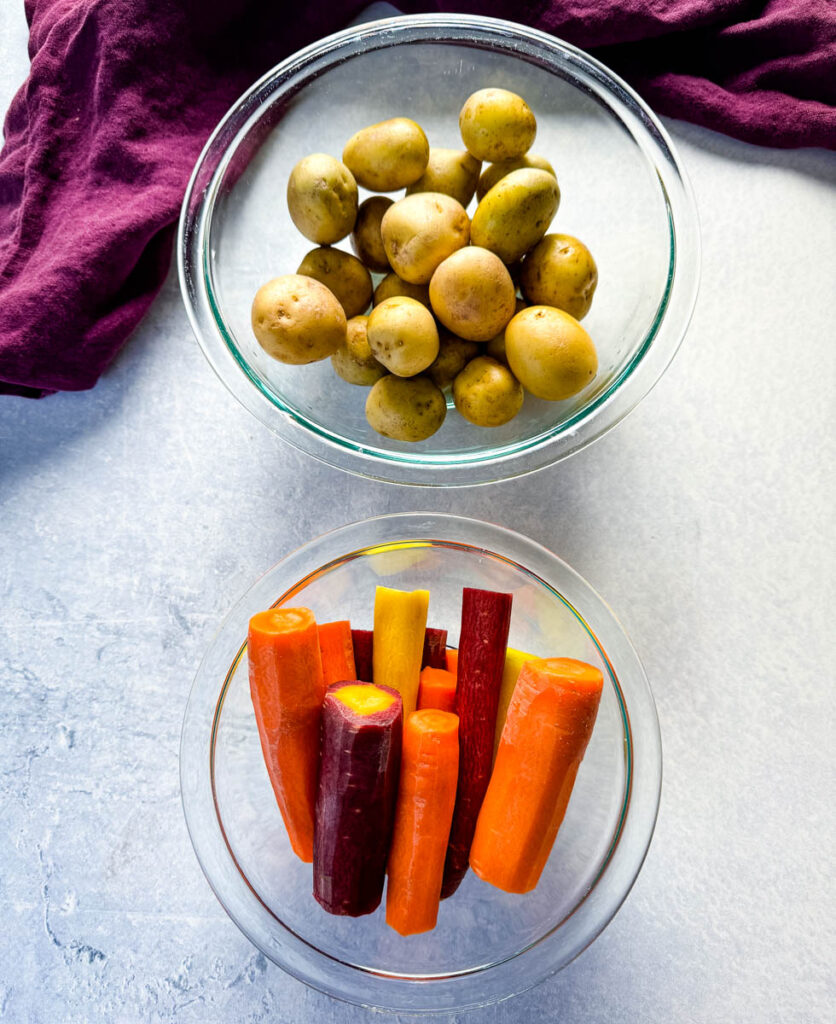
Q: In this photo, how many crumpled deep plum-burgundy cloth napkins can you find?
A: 1